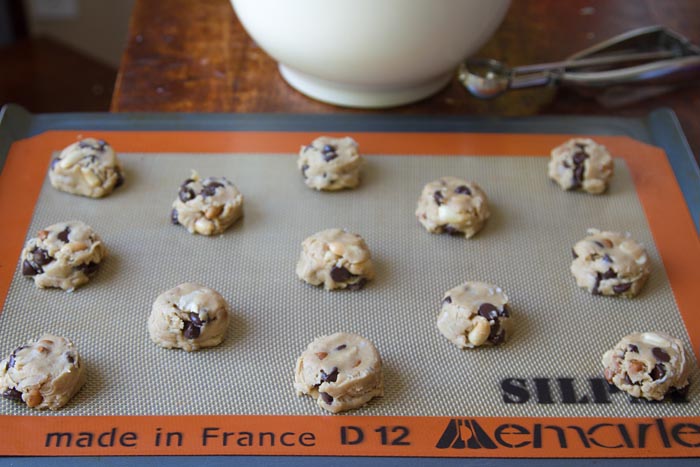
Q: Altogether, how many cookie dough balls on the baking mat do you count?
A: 13